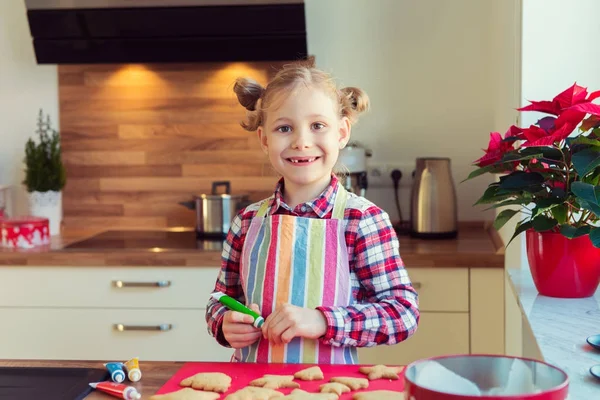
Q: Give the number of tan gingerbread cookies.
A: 10